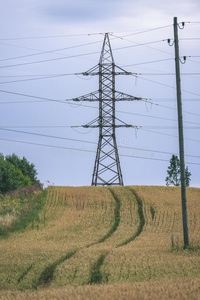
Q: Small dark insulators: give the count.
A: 3